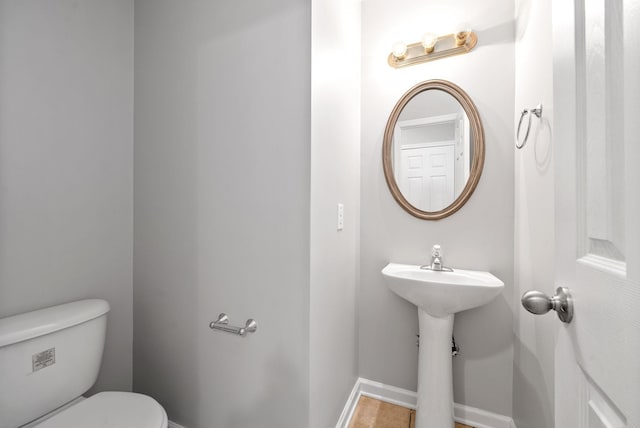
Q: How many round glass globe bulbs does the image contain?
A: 3